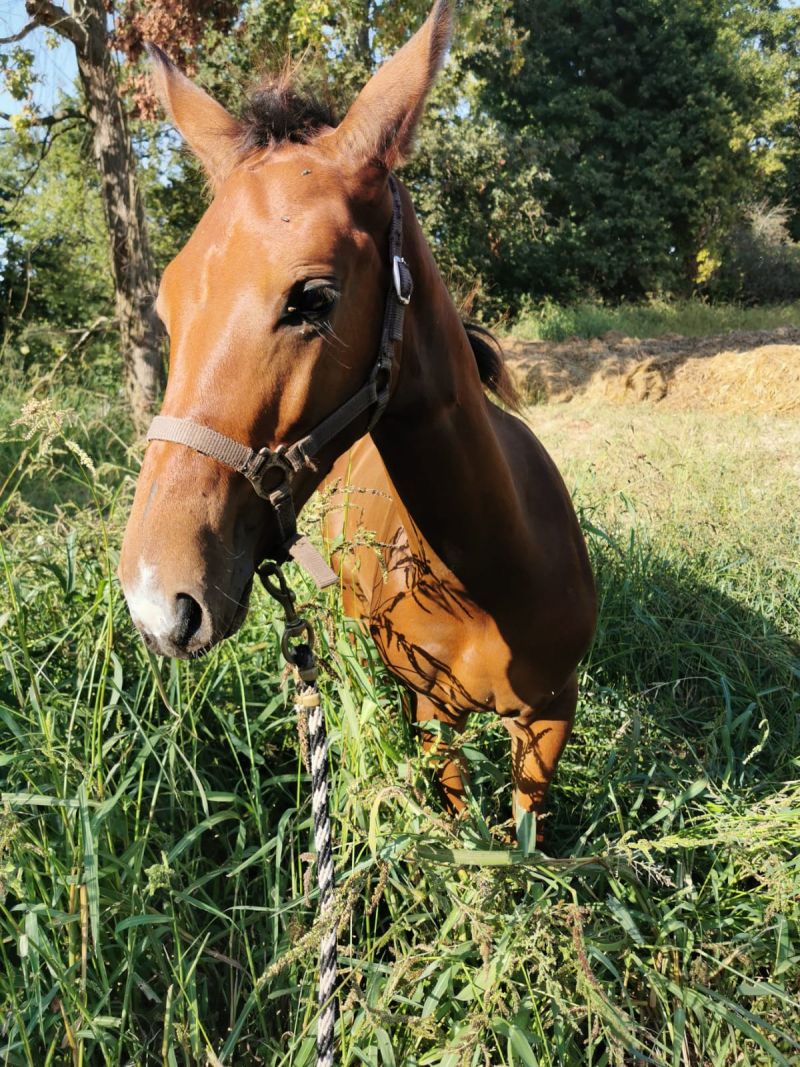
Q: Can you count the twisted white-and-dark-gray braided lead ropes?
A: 1